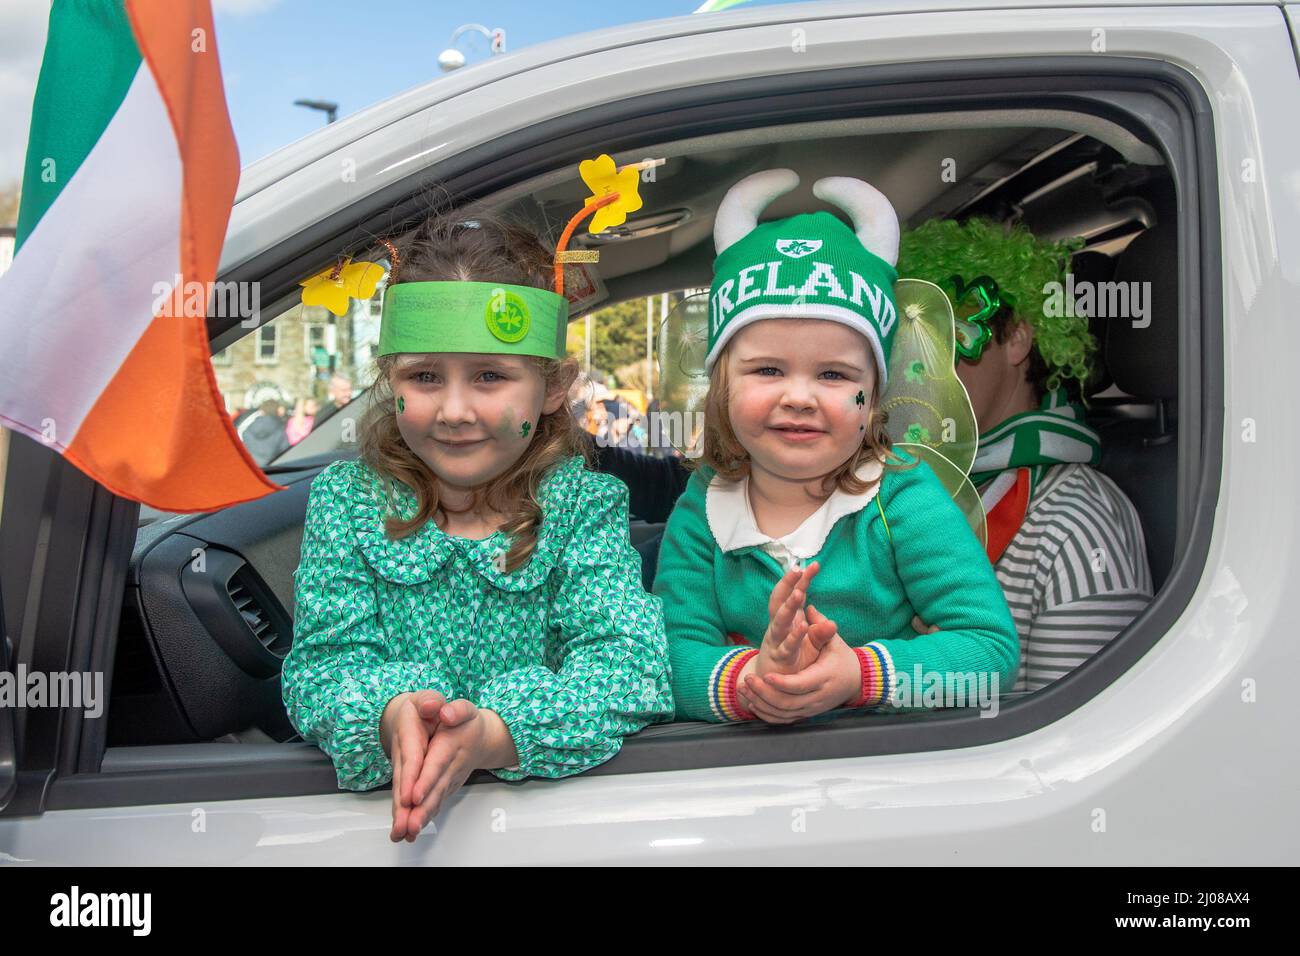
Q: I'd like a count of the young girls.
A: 2